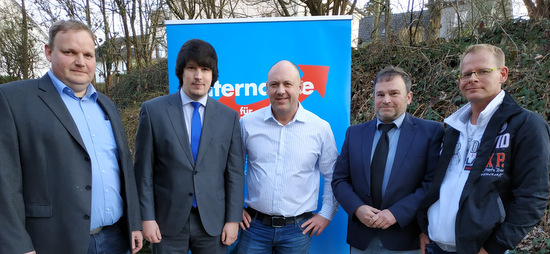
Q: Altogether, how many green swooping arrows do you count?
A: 0